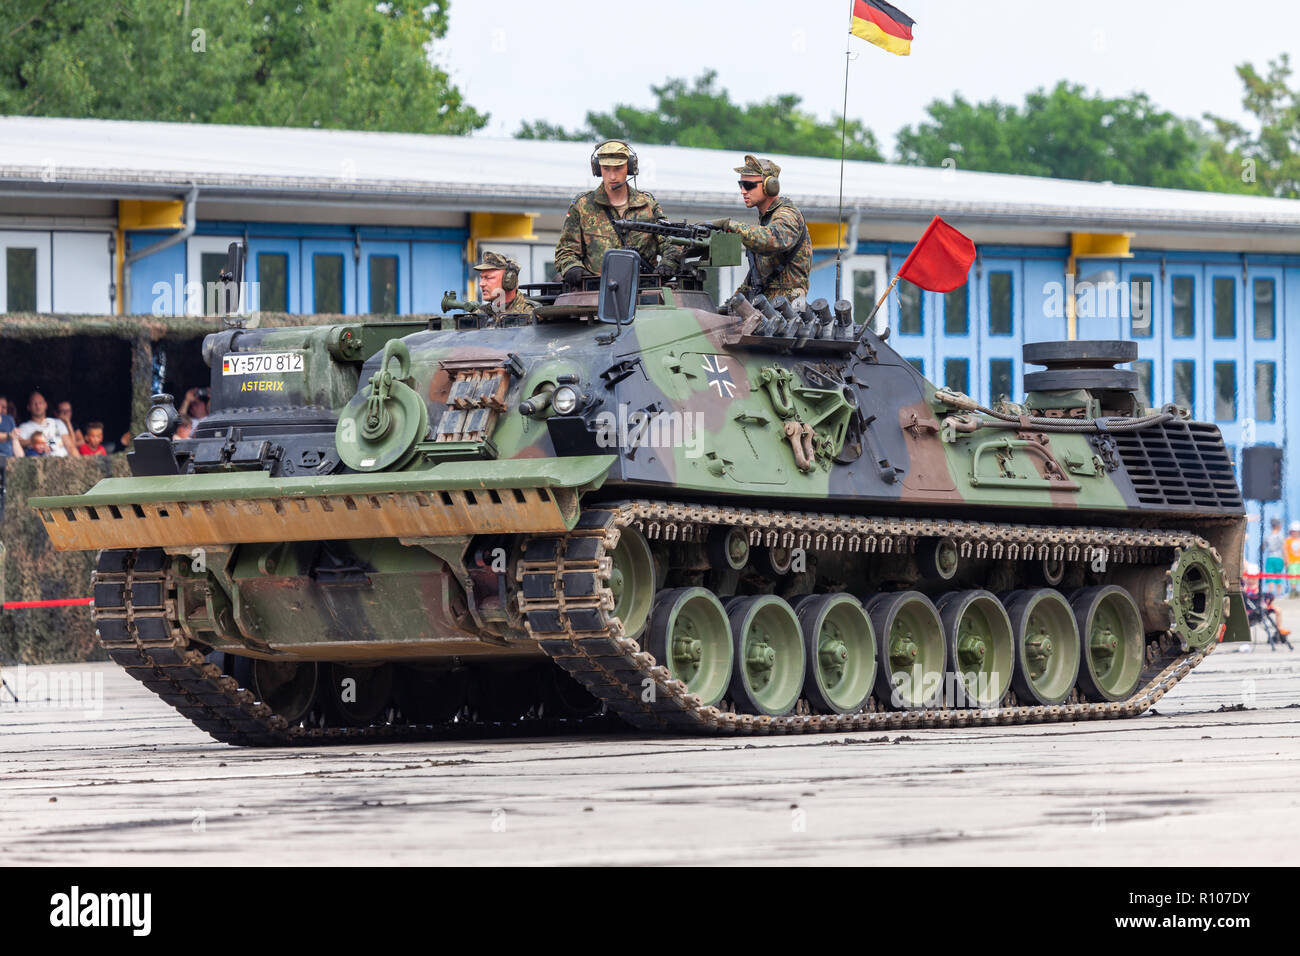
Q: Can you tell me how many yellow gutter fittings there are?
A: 4